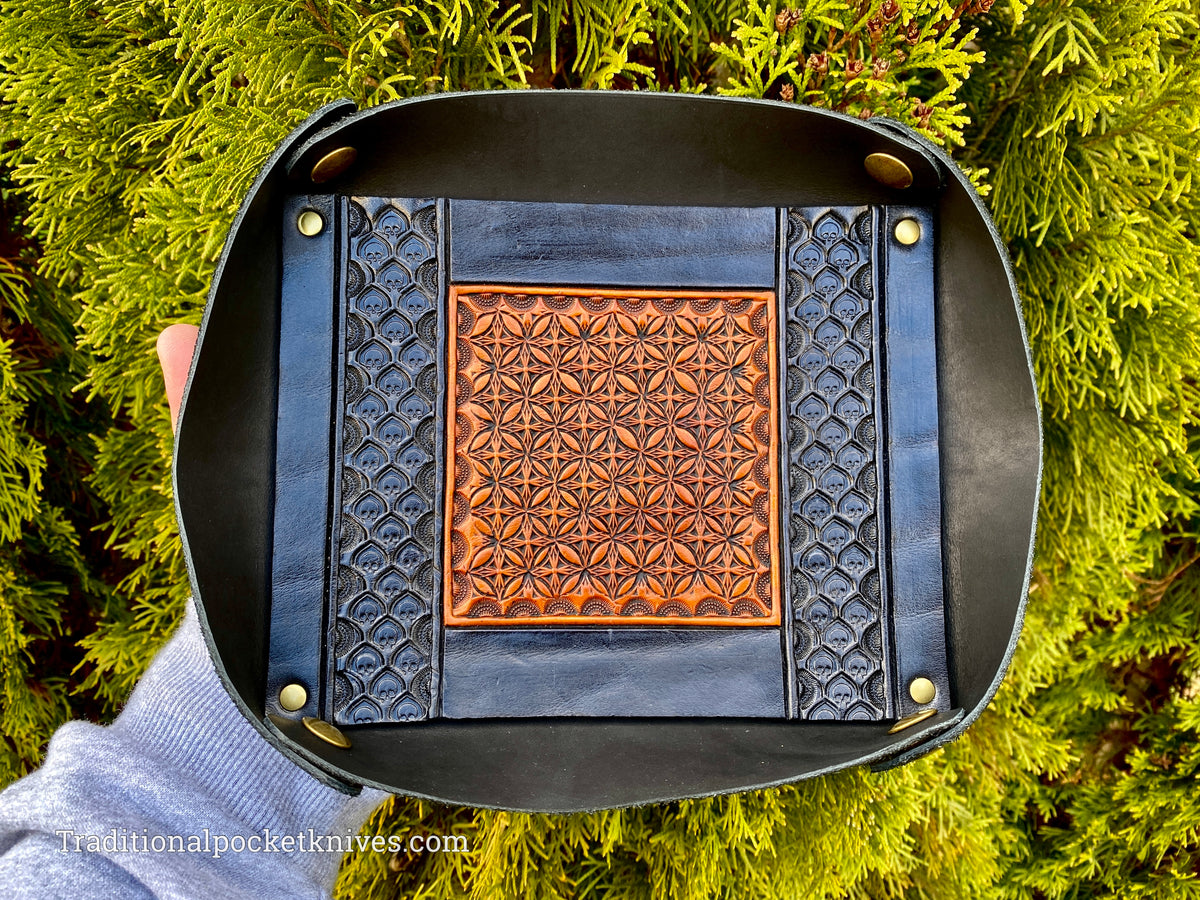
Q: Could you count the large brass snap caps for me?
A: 4